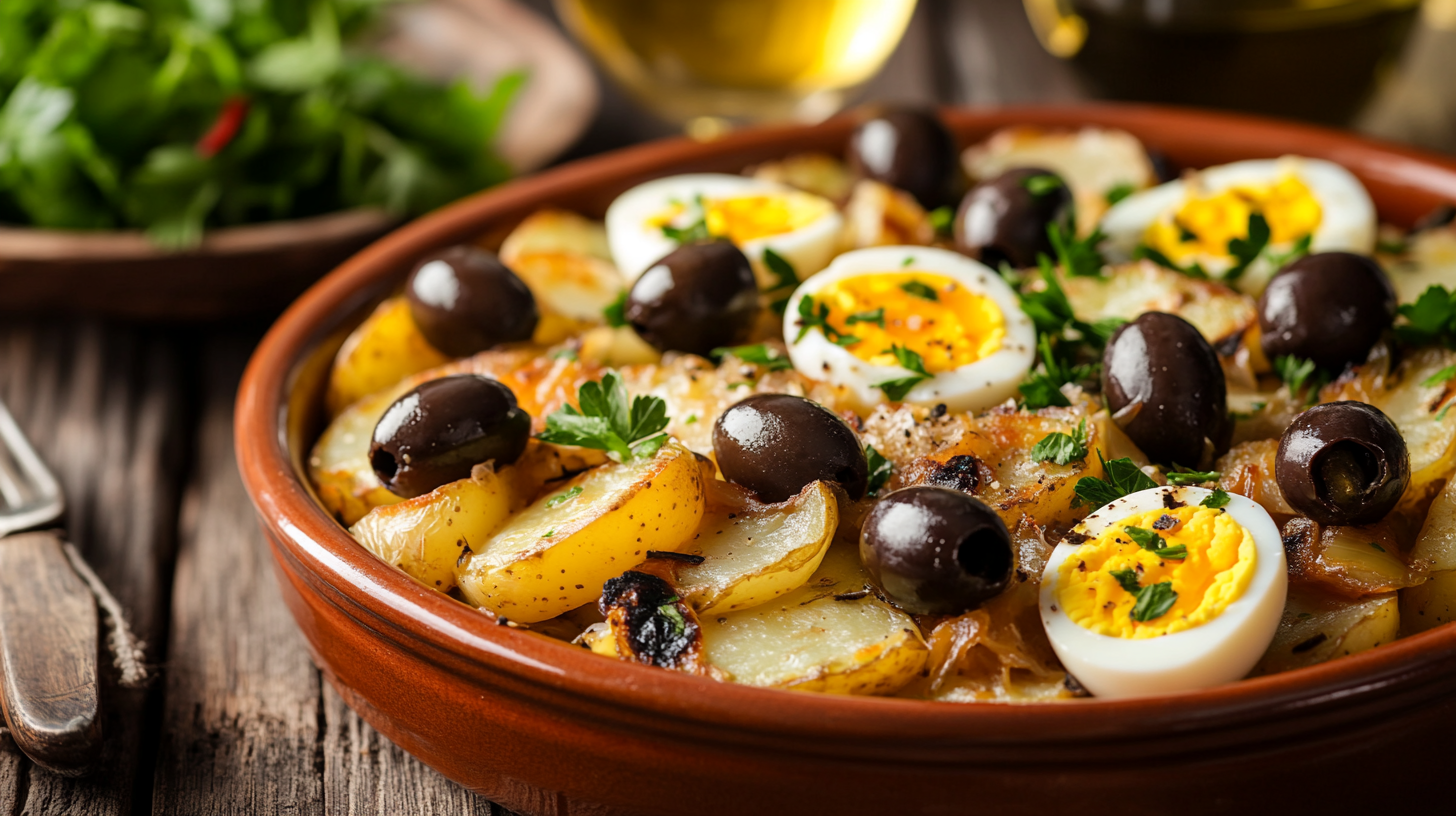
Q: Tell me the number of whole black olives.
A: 10